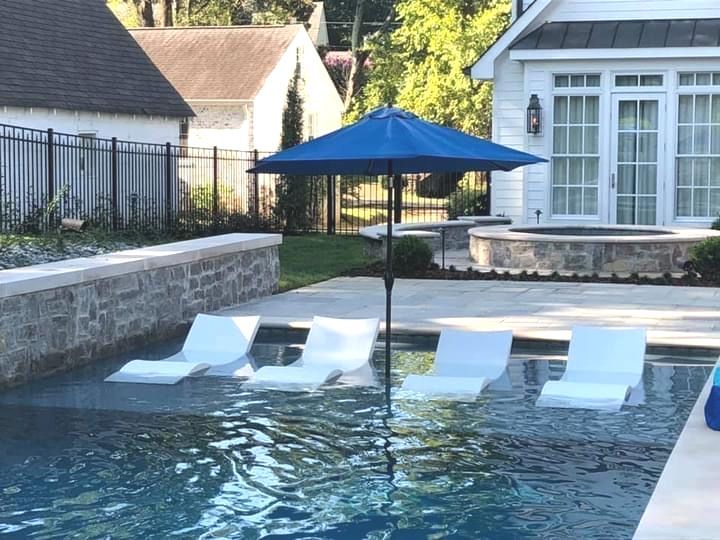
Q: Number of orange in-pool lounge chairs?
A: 0